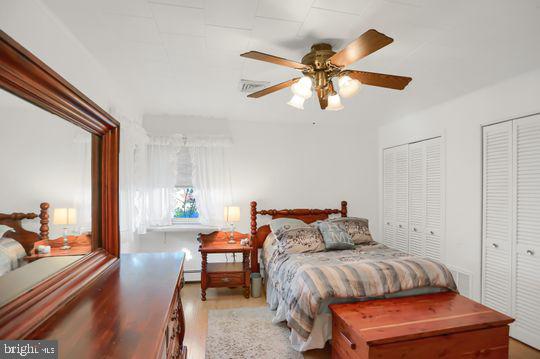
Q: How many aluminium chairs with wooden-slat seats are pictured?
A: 0